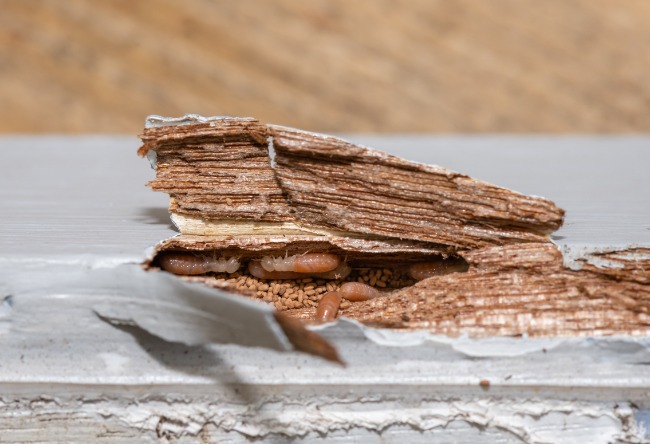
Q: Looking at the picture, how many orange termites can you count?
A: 6